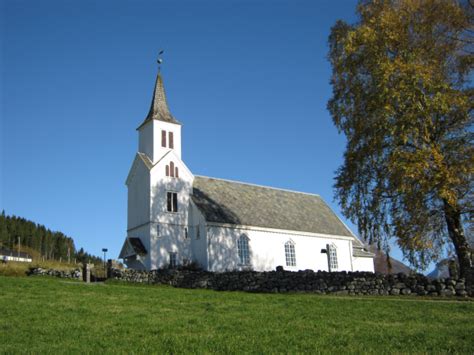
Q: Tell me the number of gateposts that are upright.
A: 2